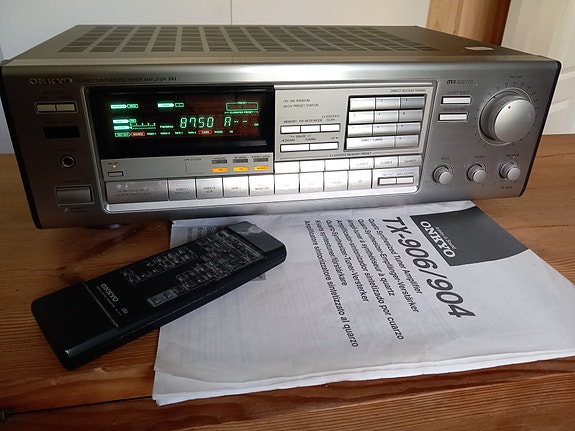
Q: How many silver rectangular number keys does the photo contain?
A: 10